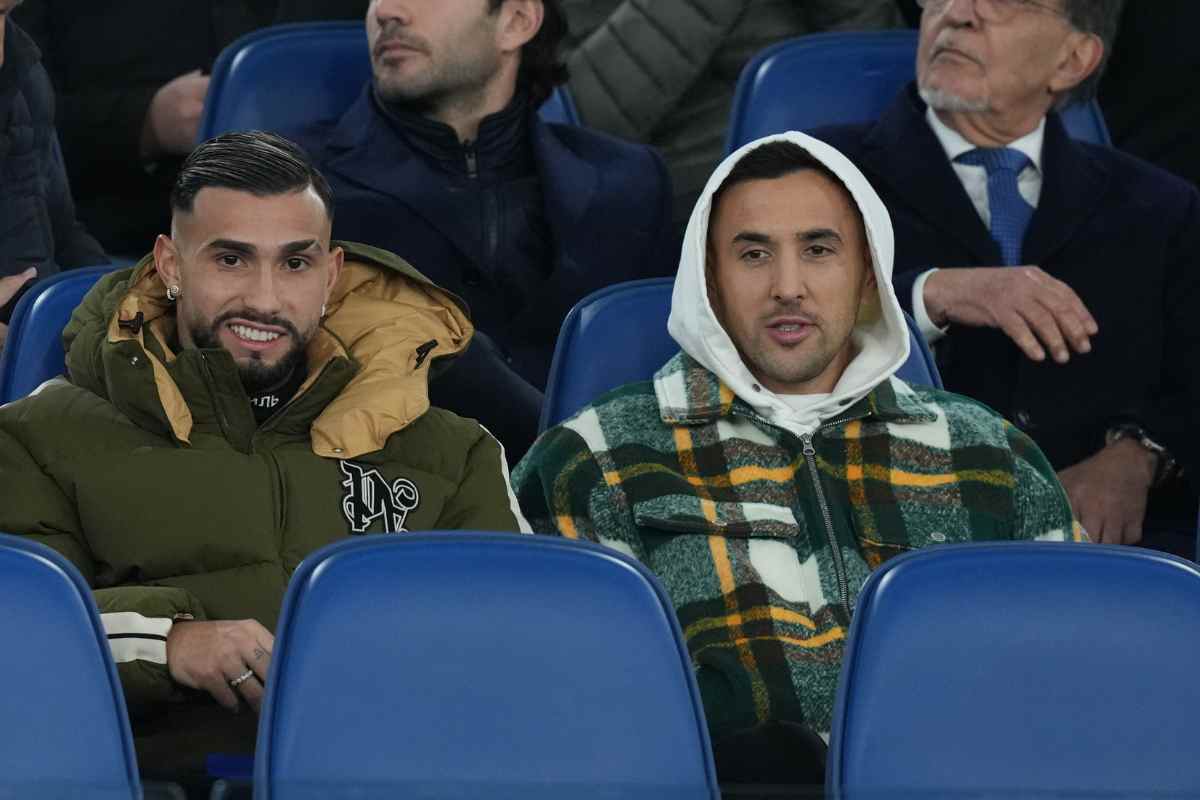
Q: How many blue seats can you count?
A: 7